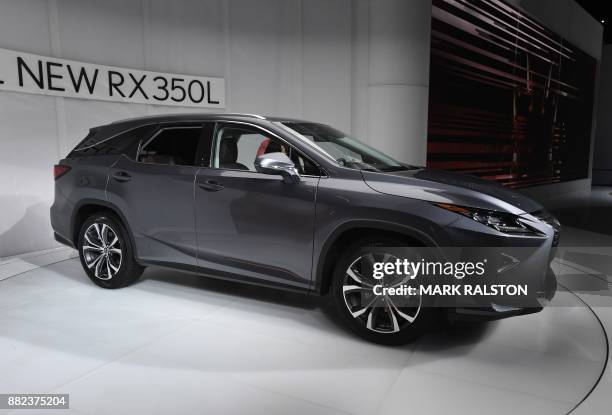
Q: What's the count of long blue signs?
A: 0